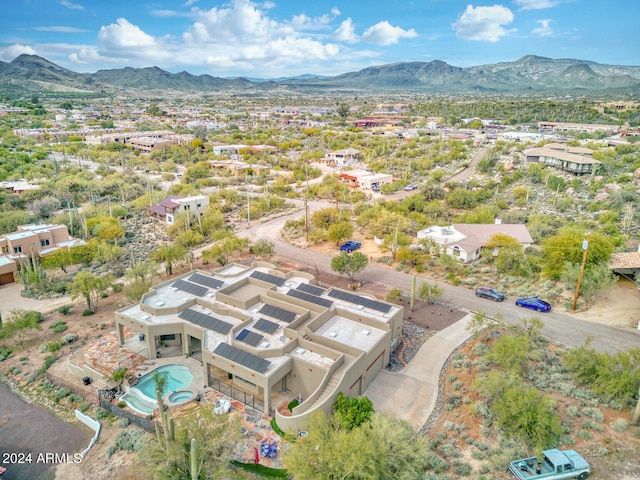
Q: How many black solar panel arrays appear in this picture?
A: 11